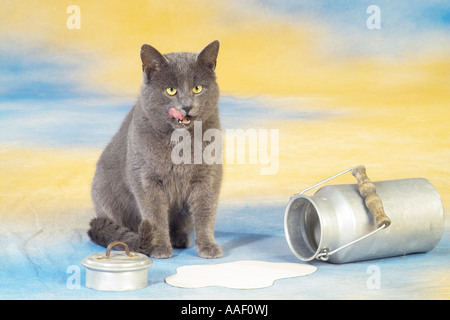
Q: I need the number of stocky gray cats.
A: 1